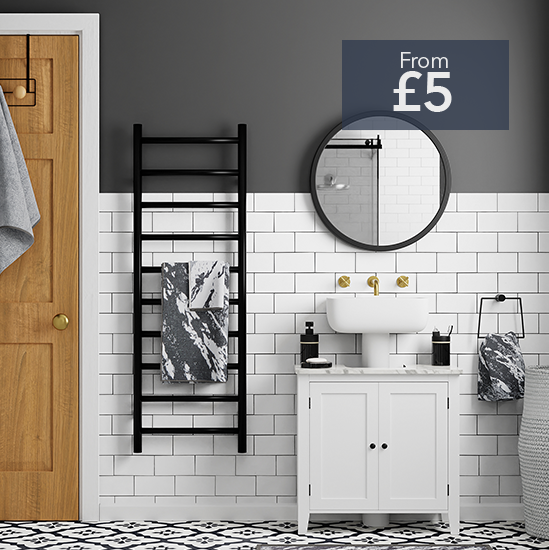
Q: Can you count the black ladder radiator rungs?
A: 10